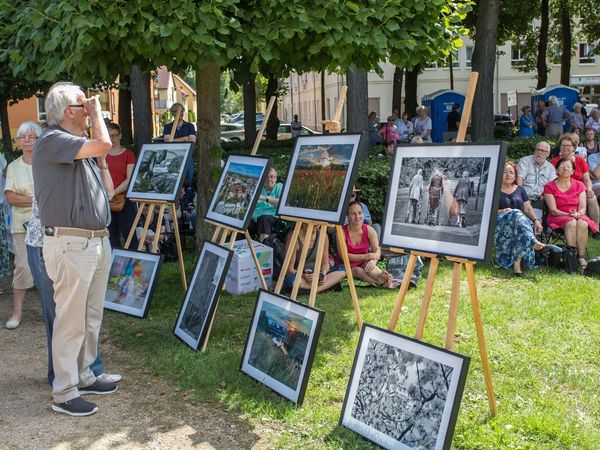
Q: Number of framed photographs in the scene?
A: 8